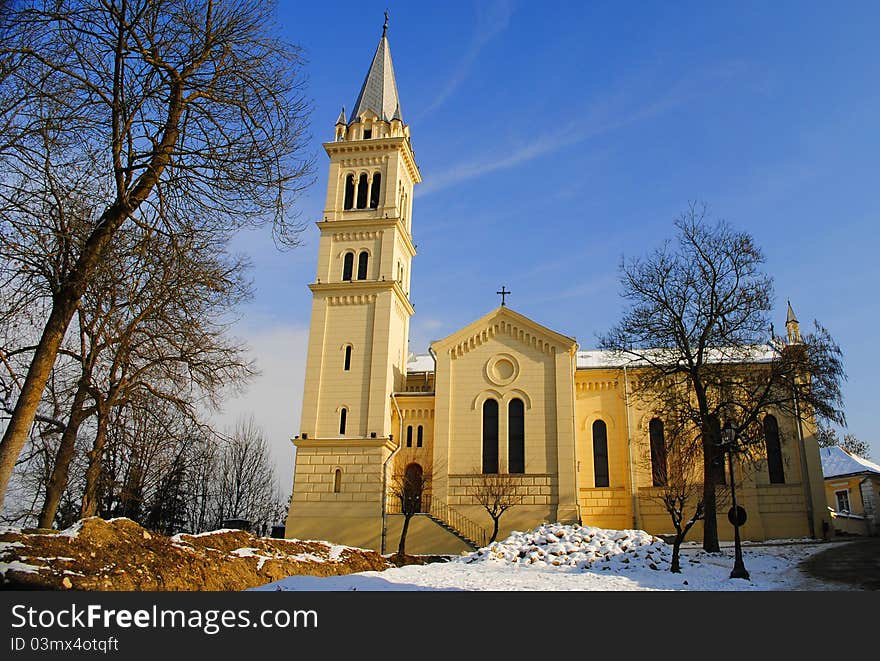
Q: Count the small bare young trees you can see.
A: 3